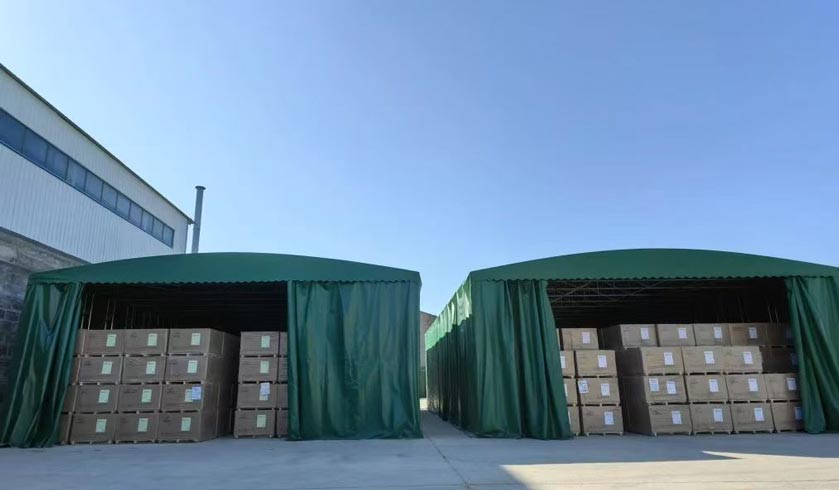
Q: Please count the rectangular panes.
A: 11